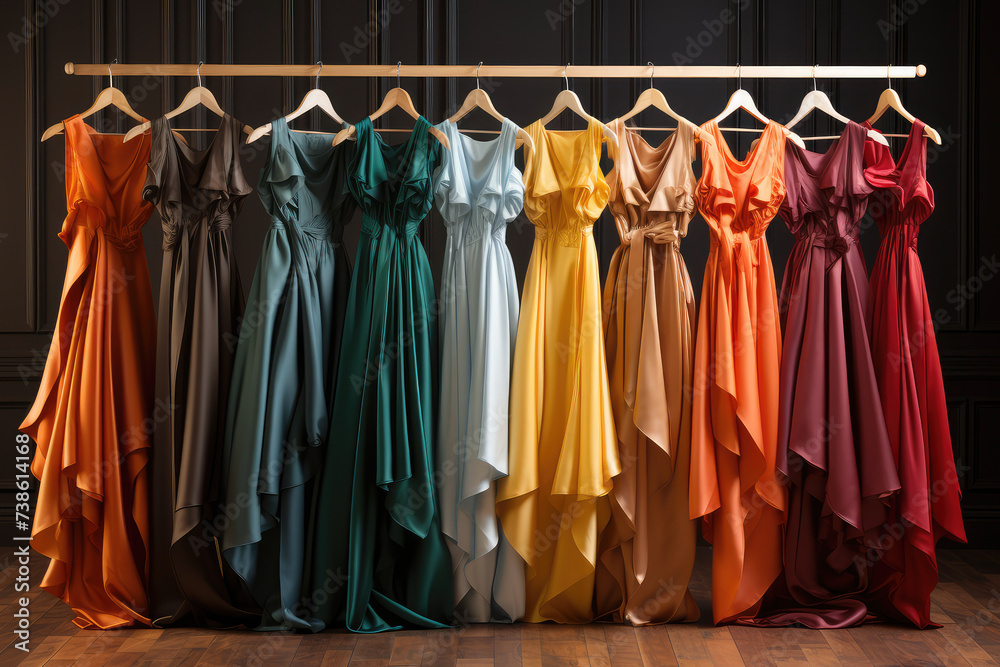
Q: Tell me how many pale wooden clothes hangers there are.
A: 10